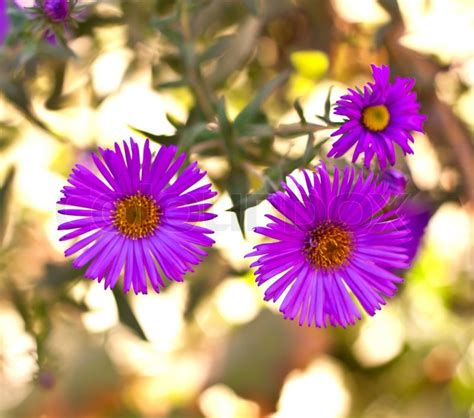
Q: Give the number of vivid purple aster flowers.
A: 3